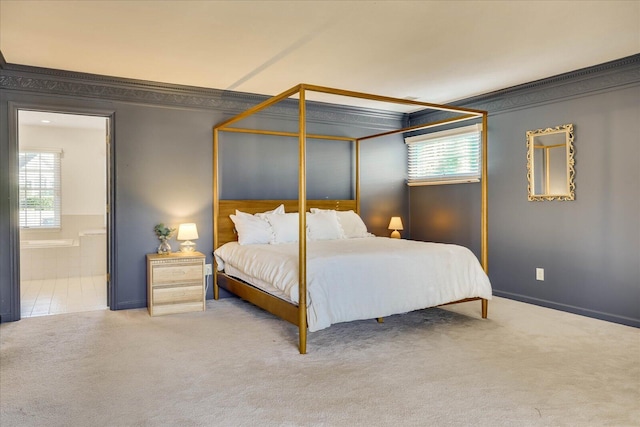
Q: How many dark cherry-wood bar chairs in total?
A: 0